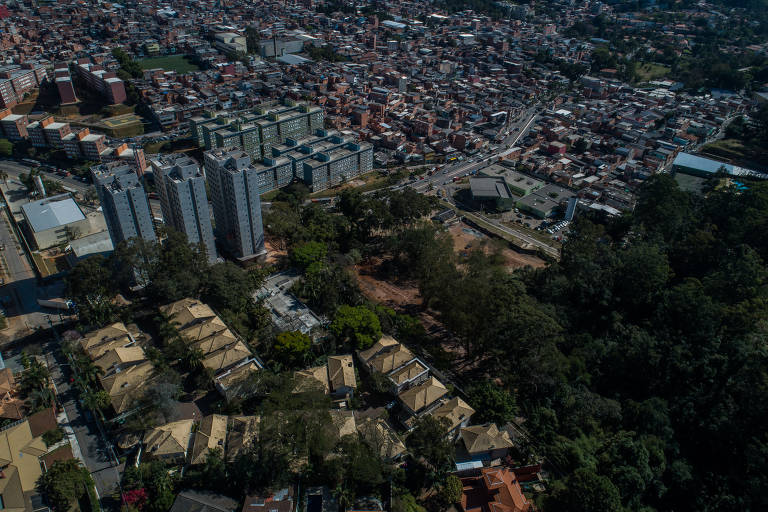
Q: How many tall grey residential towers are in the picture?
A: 3